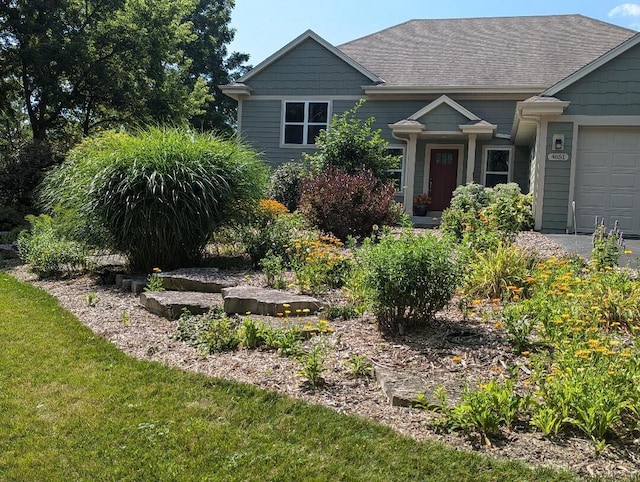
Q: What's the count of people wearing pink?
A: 0